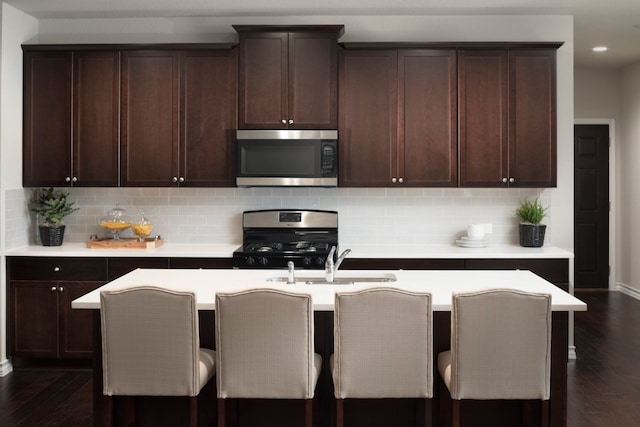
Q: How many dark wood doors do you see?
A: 13